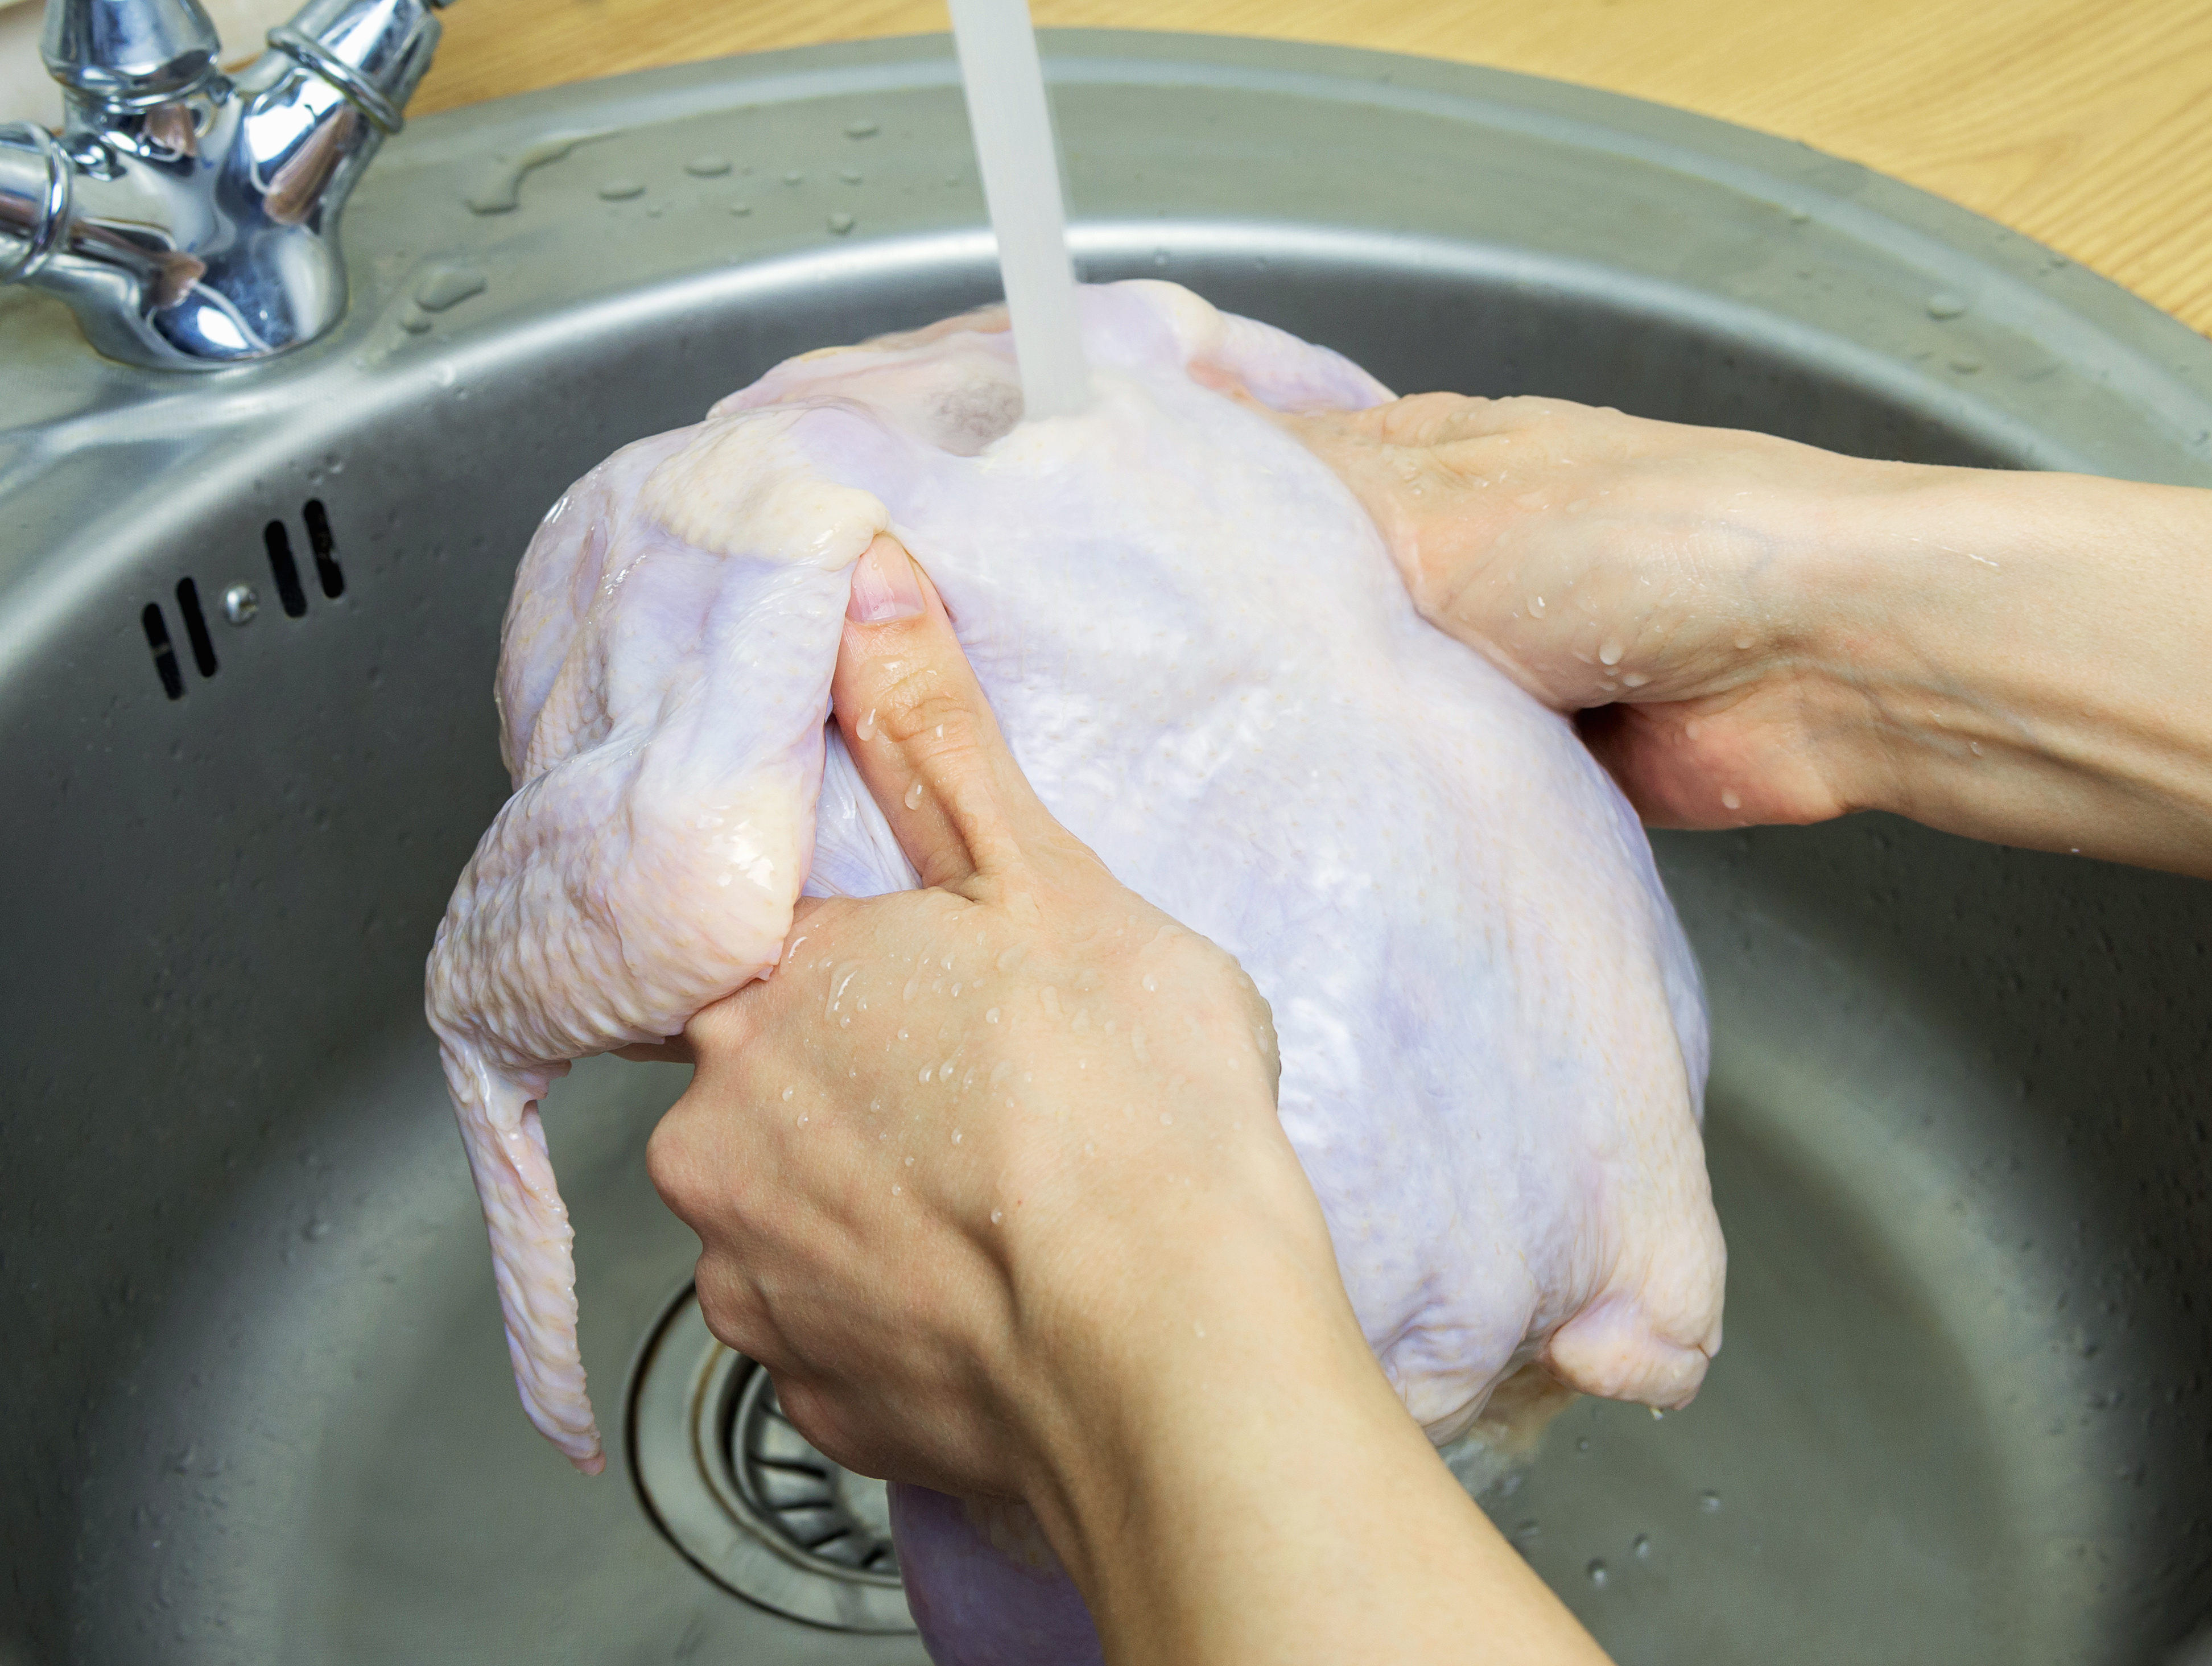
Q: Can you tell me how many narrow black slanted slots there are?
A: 4